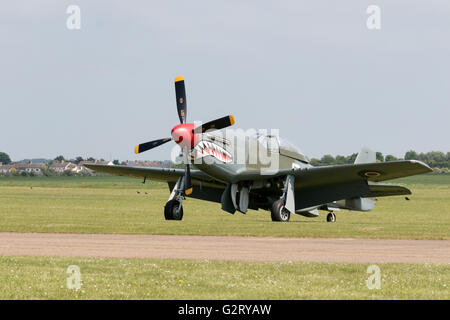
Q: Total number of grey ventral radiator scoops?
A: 1